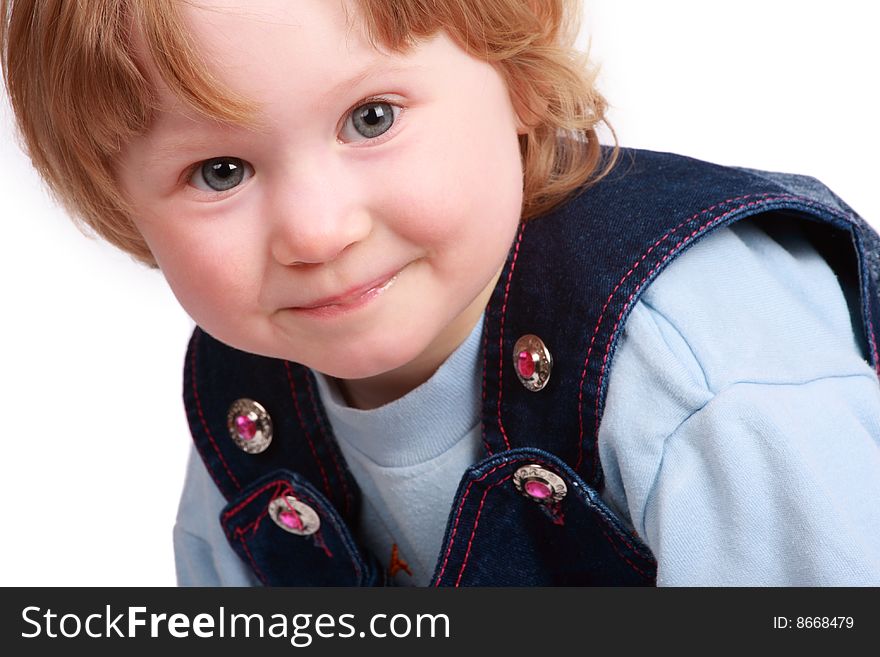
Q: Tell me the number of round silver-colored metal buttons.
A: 4